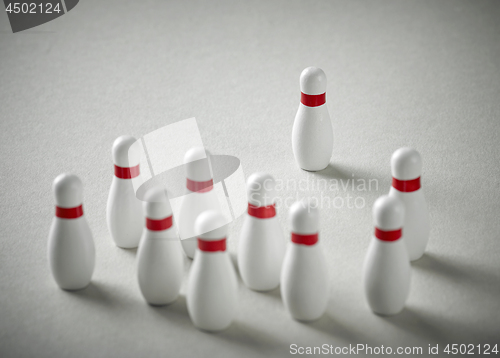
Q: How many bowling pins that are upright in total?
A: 10